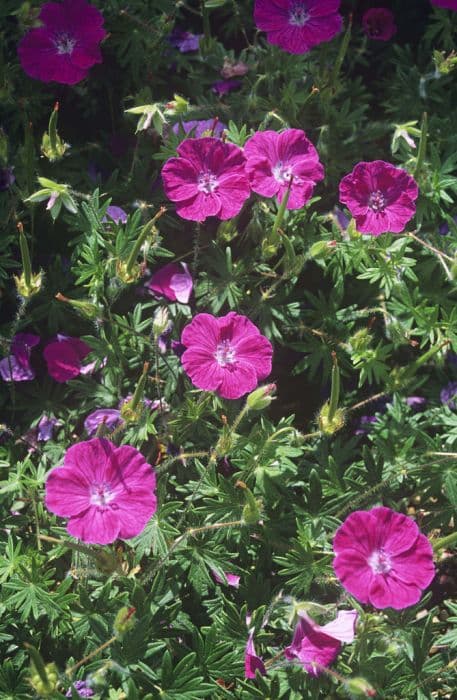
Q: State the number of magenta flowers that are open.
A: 8